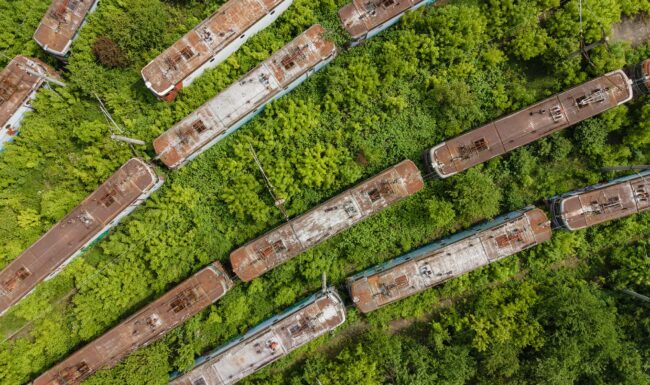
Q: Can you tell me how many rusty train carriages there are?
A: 13